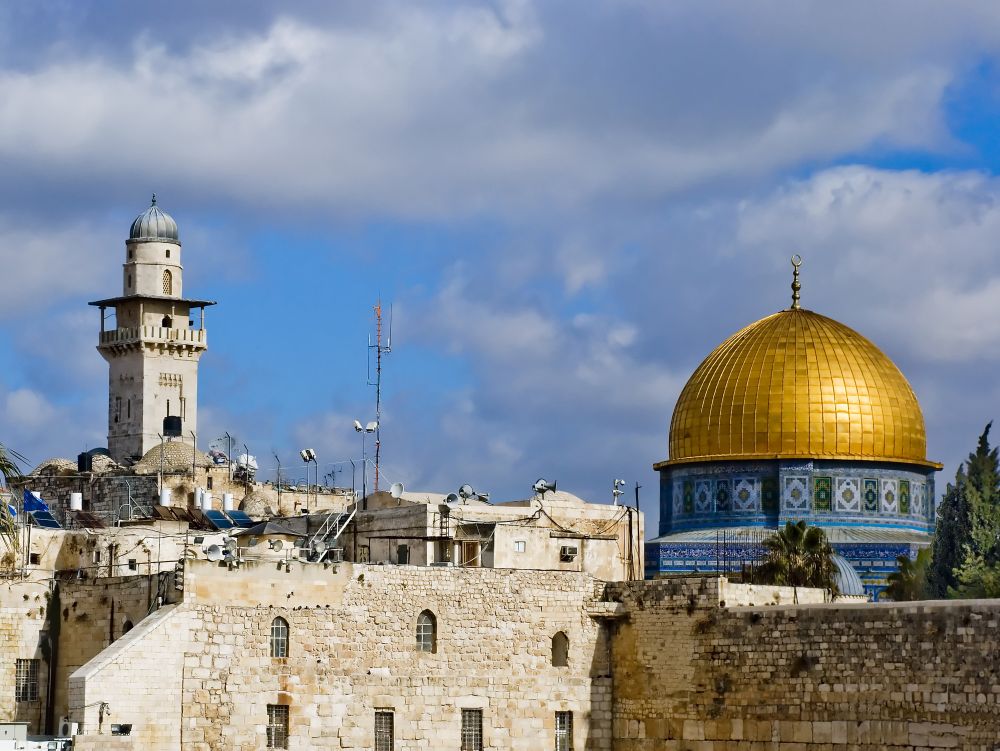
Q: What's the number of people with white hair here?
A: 0